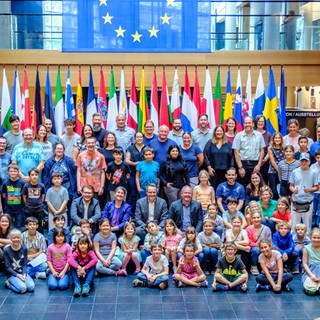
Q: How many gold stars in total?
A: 7